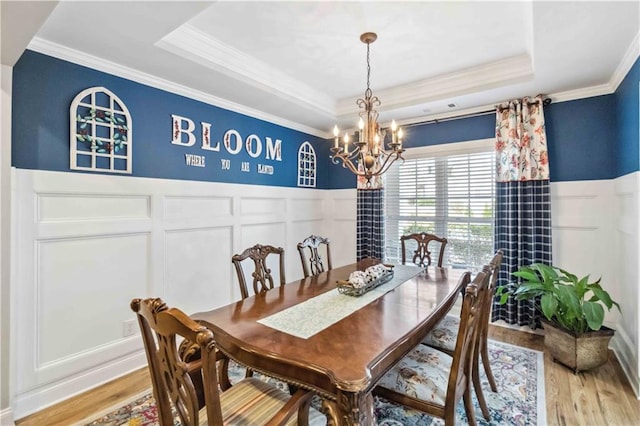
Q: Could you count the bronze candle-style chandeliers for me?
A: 1